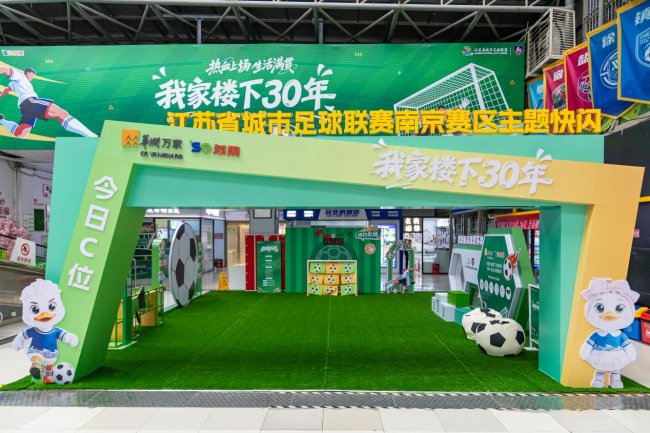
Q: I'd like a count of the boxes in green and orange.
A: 9